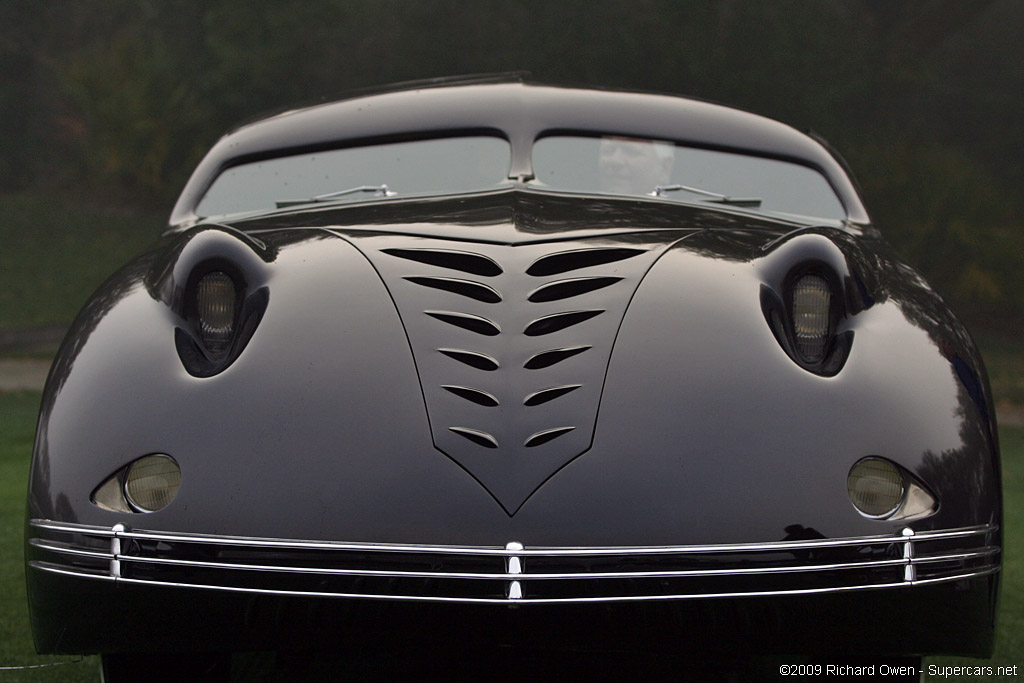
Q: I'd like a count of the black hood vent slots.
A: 12